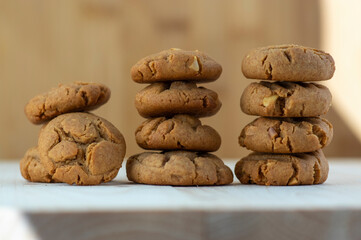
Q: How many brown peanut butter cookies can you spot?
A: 11